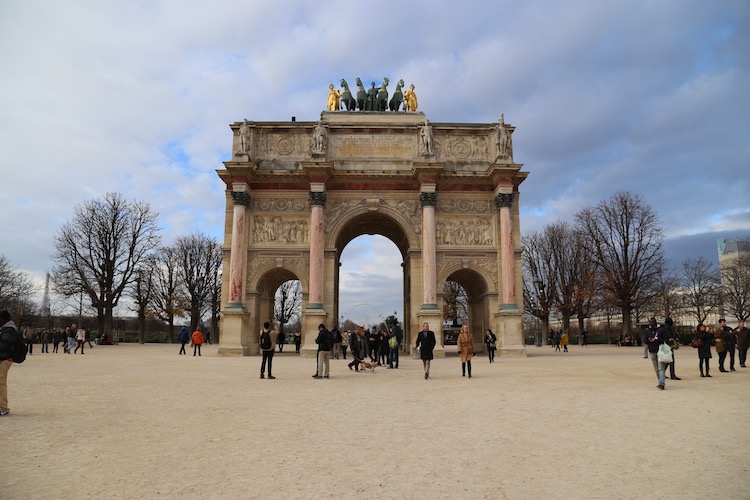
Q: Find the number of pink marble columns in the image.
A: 4